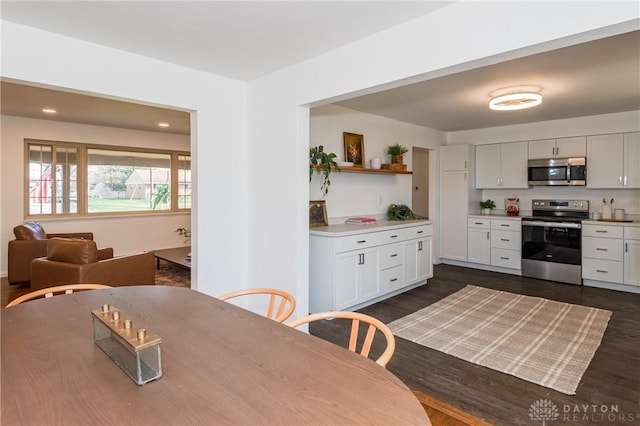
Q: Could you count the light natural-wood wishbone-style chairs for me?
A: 3